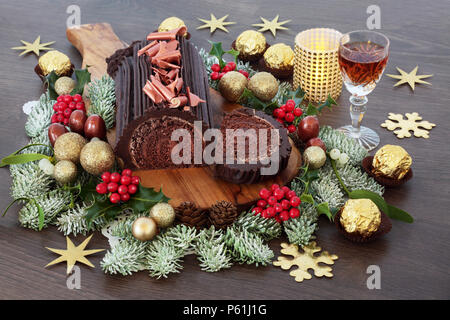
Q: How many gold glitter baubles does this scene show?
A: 8